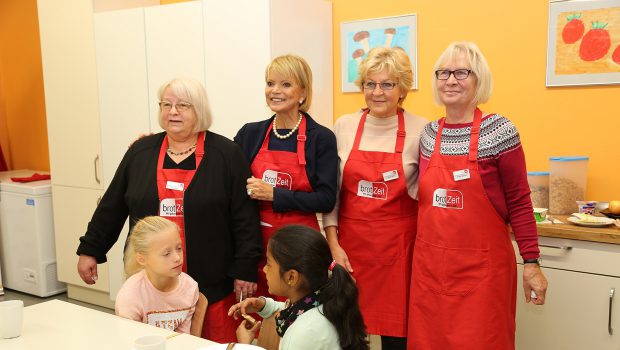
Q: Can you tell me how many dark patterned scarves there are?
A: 1